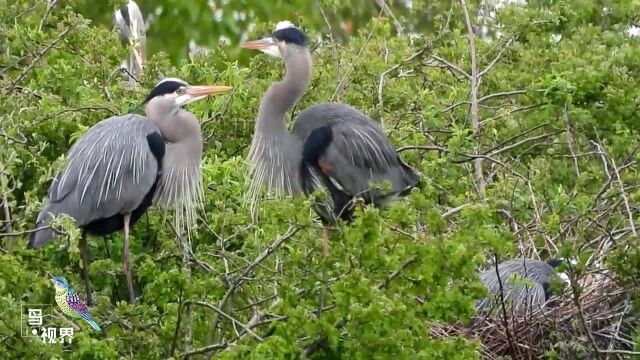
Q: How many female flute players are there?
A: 0